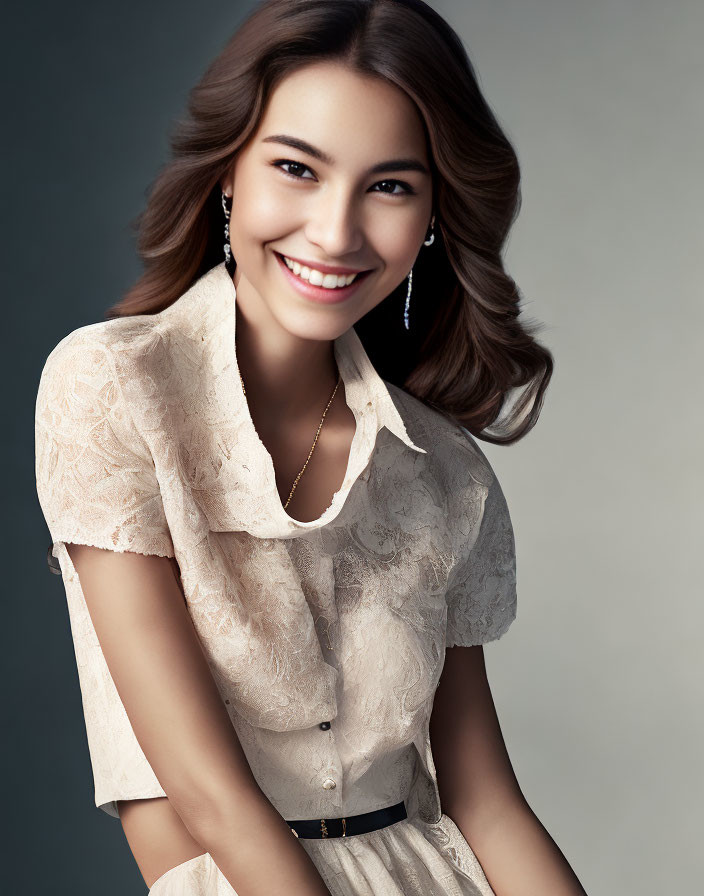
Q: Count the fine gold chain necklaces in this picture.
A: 1